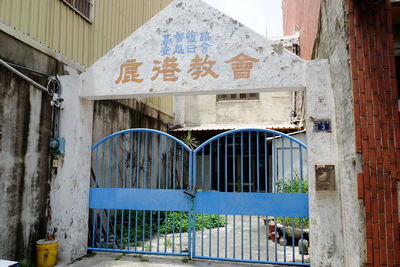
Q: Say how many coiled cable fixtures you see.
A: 1